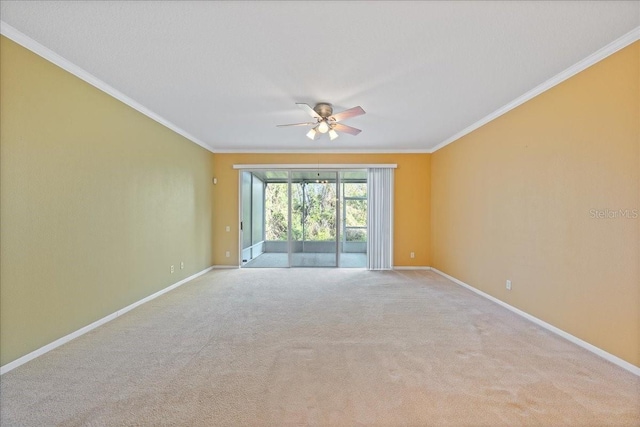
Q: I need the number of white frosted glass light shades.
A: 3